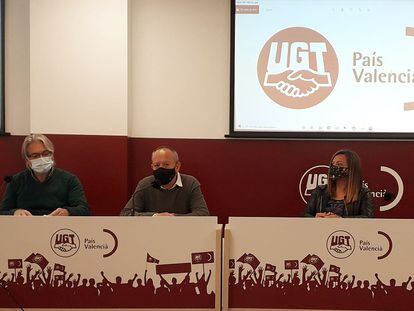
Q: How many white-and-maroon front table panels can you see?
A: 2